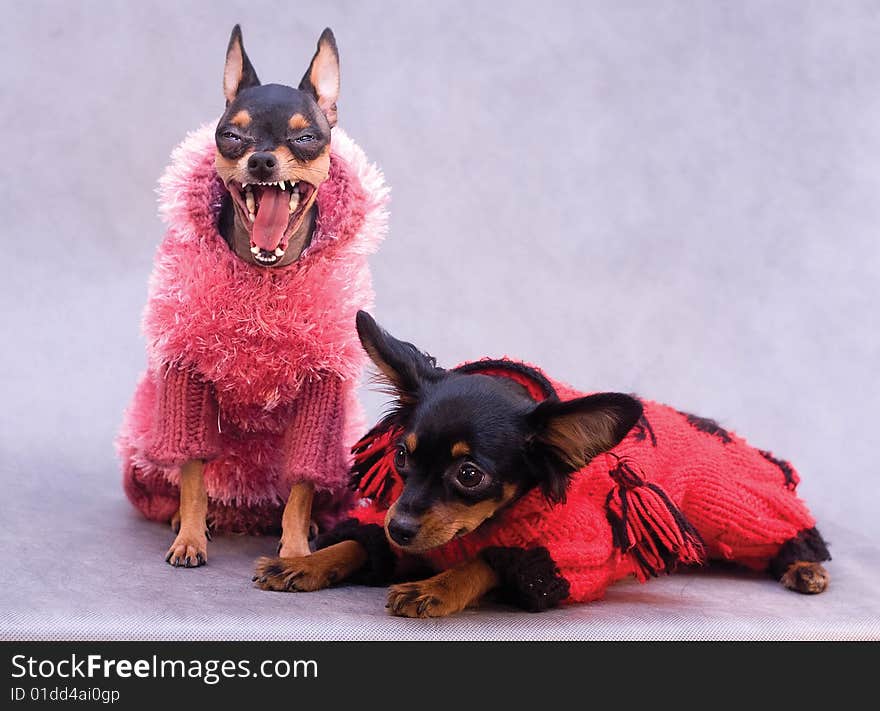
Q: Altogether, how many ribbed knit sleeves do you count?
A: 2